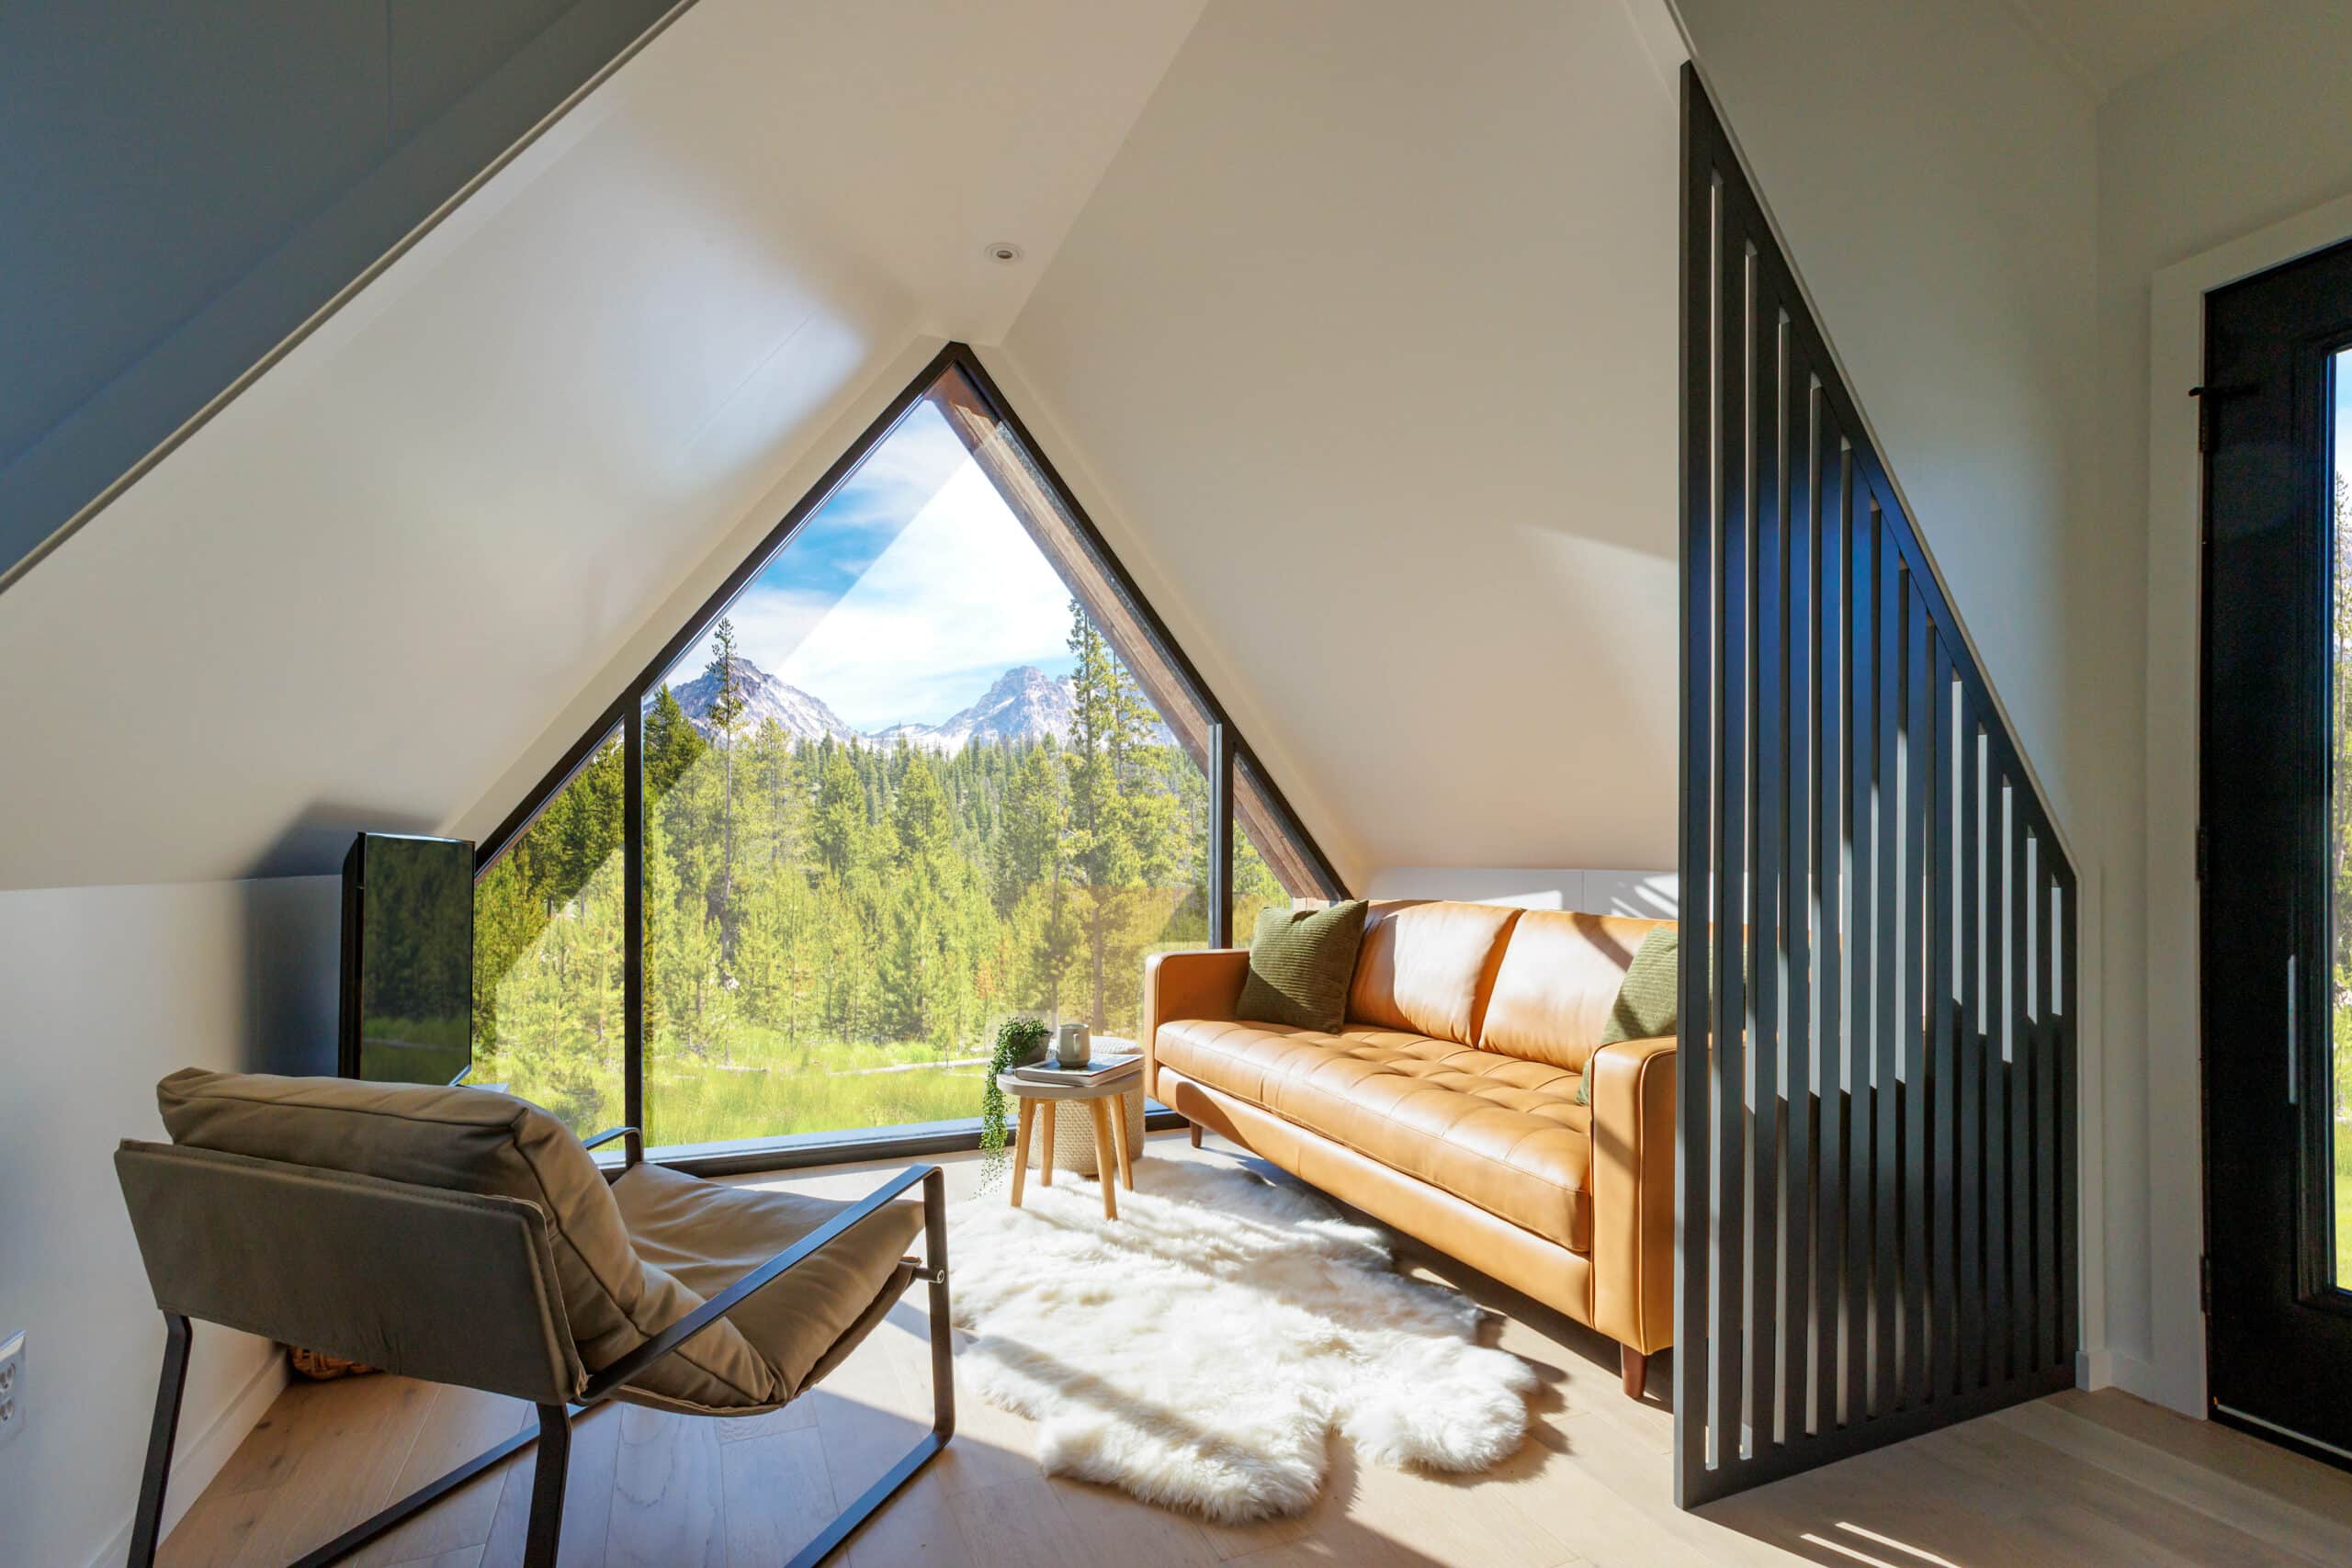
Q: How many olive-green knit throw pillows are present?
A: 2